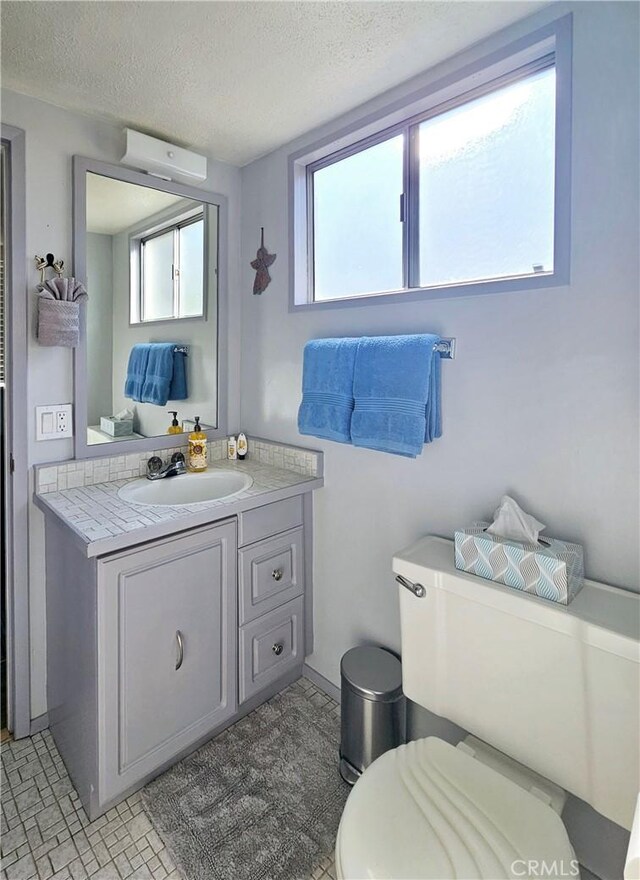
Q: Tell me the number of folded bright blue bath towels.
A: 2